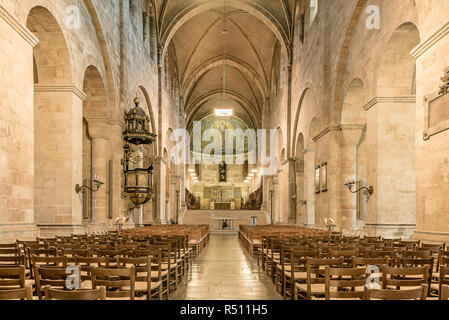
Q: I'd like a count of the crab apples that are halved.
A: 0